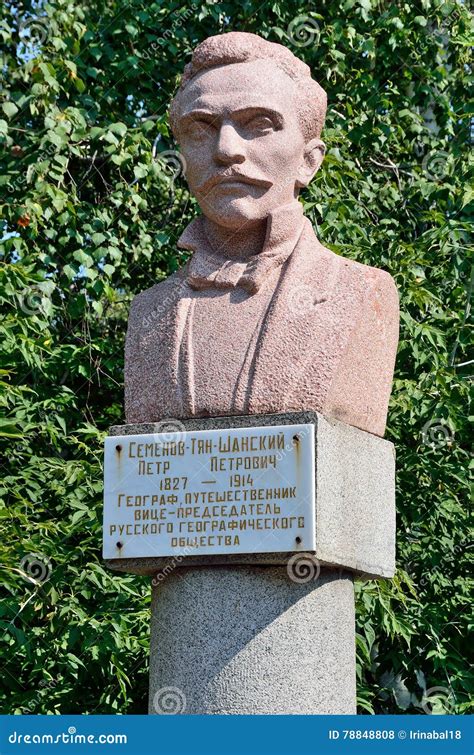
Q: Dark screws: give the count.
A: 4